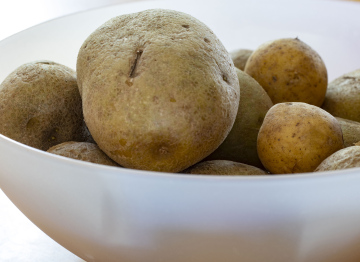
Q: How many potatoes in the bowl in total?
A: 11